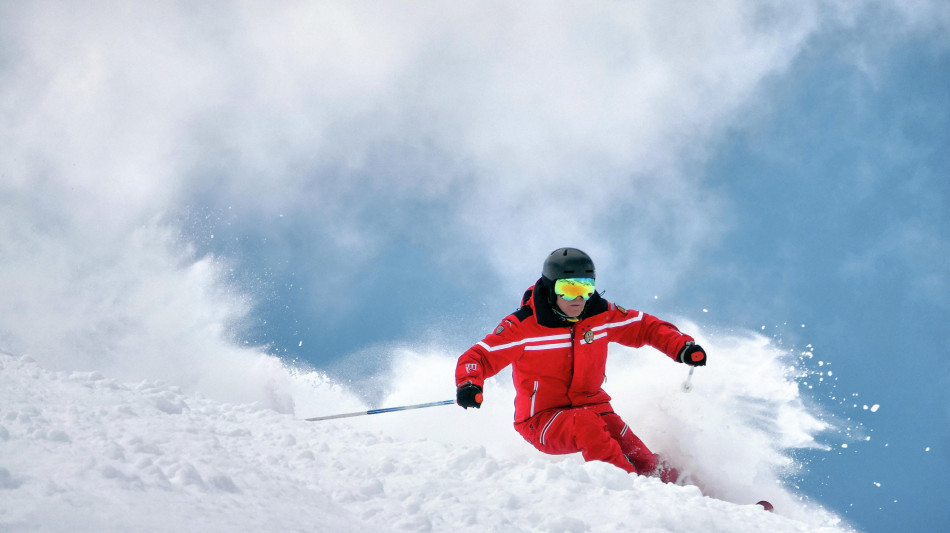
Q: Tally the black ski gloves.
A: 2